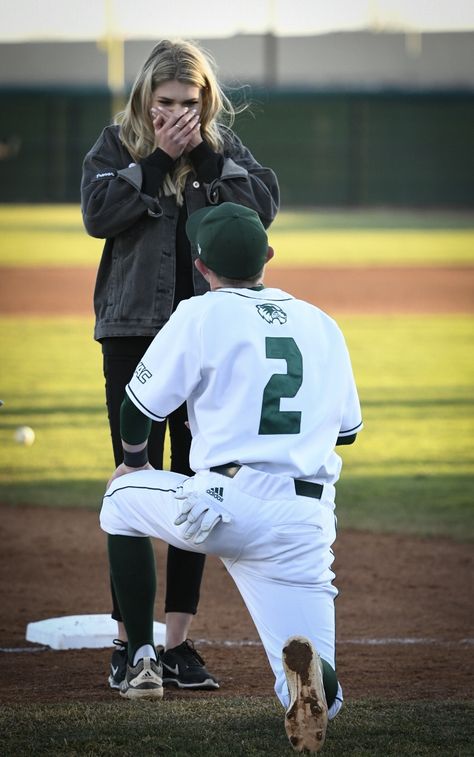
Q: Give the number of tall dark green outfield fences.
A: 1